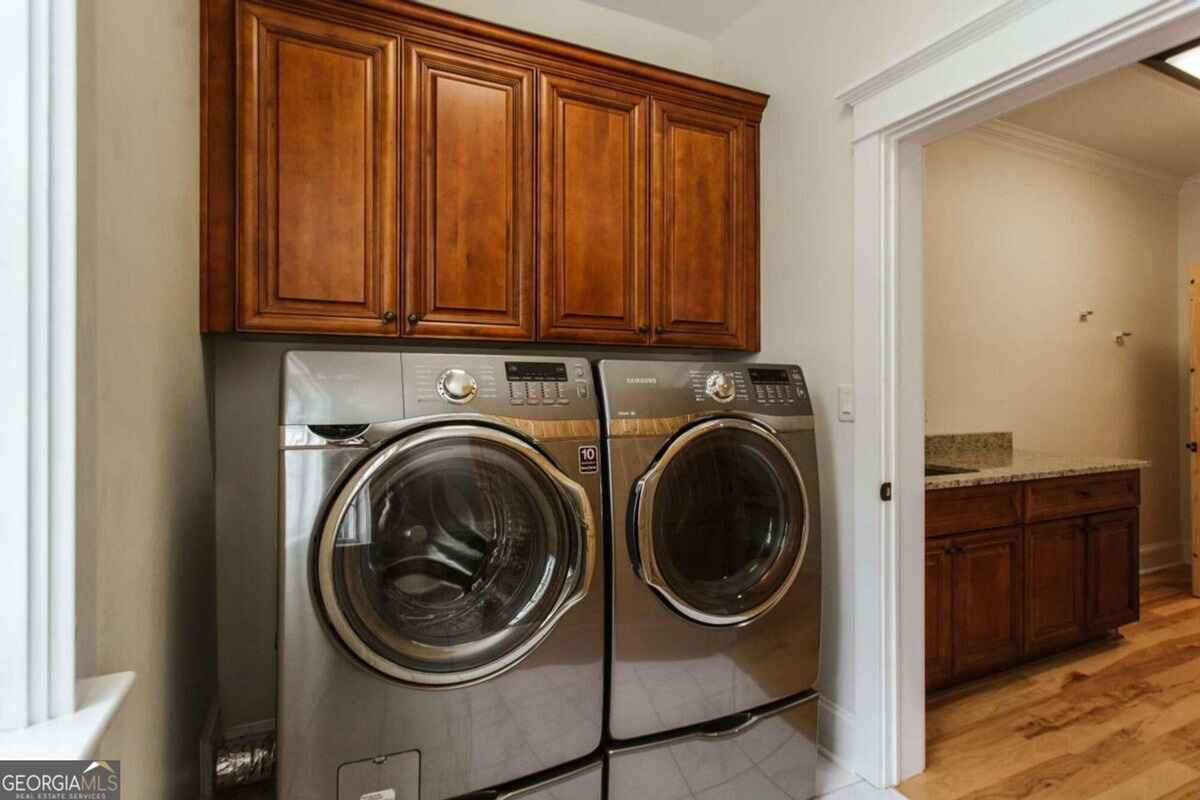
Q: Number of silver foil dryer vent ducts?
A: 1